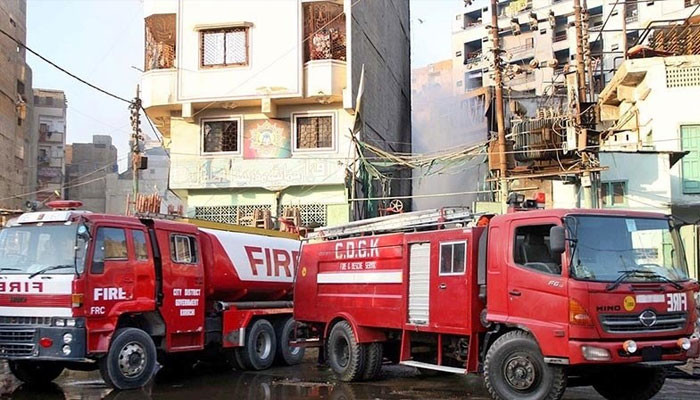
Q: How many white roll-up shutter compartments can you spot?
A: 1